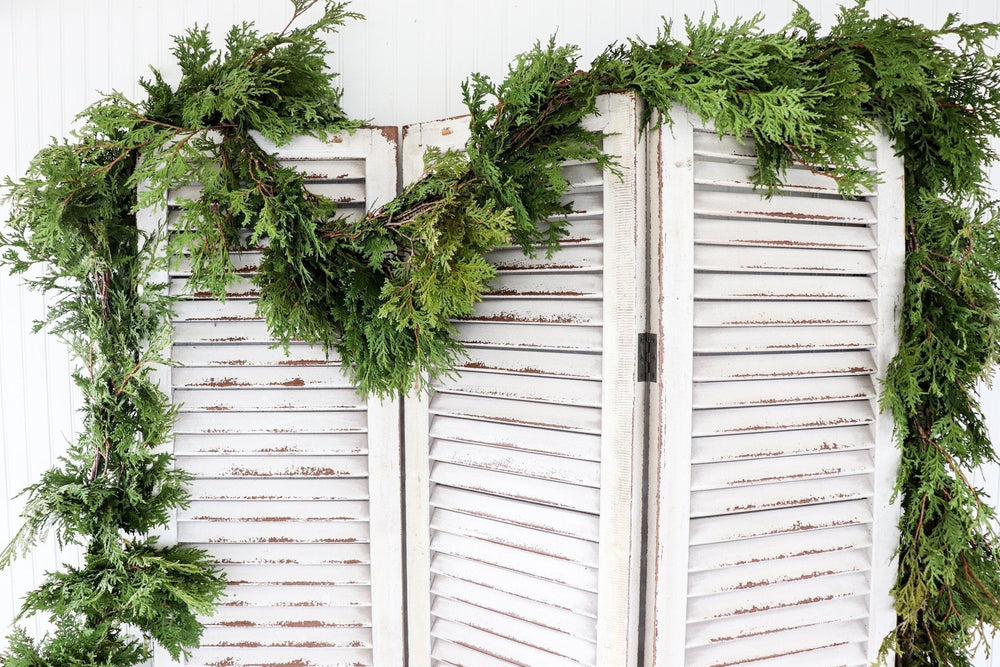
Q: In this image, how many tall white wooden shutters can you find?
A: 3